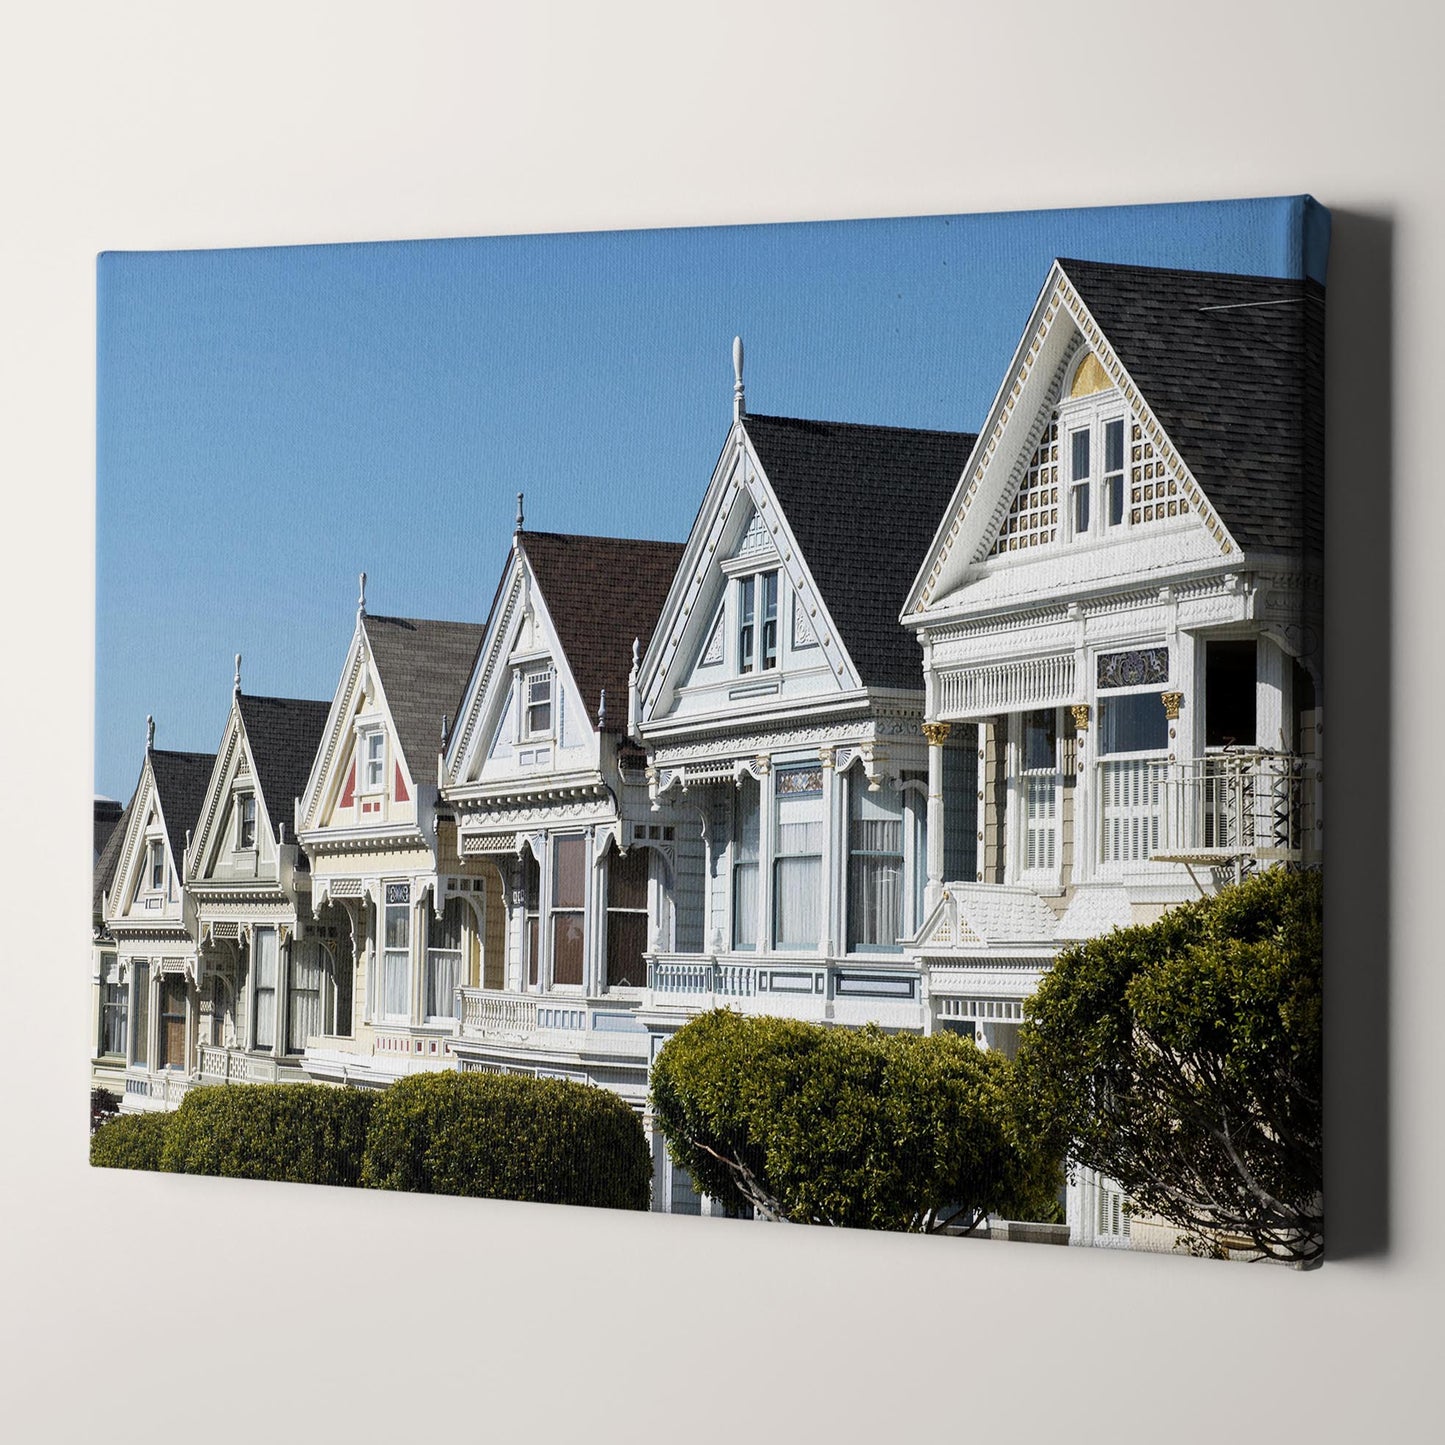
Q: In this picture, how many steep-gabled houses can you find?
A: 6